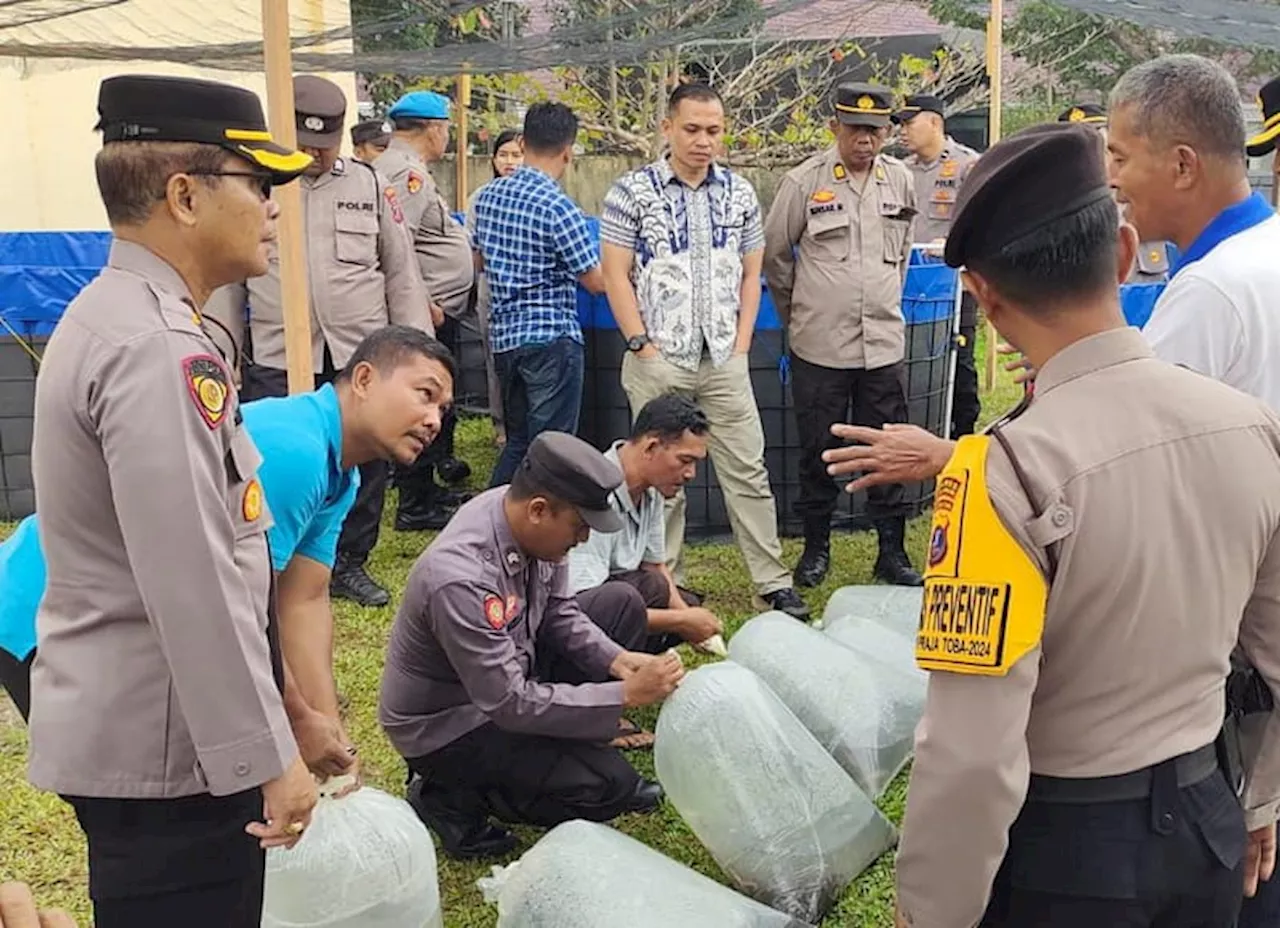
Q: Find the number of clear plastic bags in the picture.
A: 6